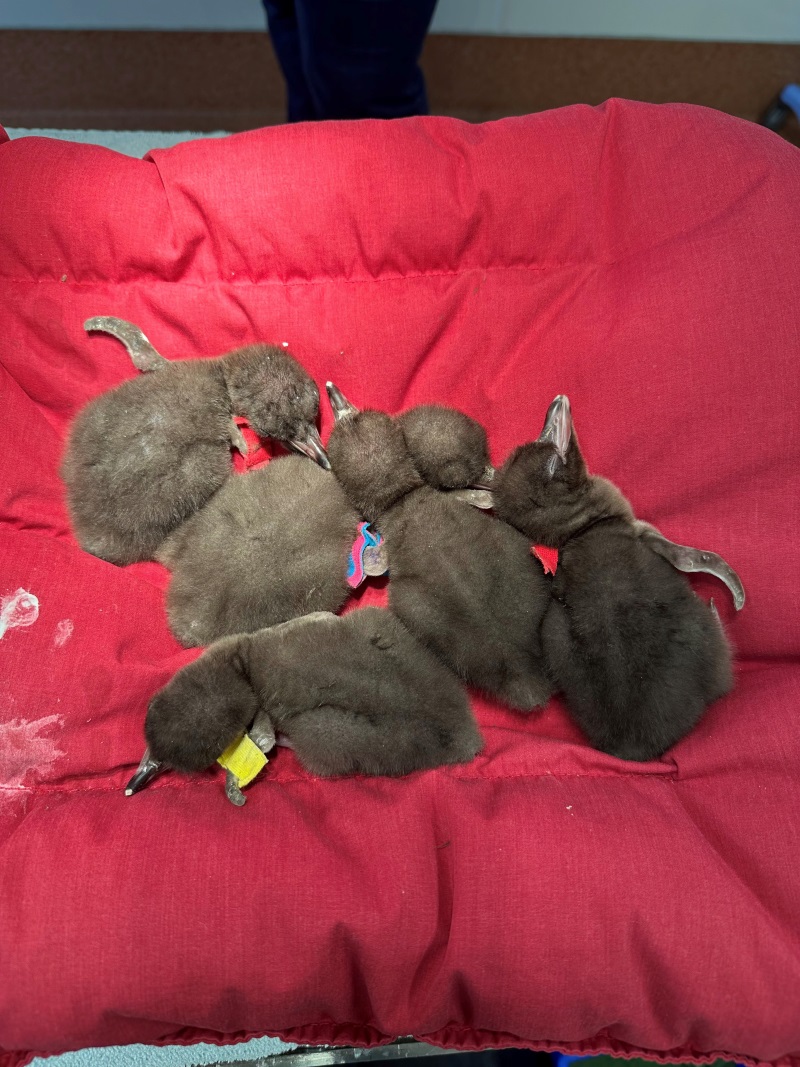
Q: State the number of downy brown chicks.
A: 5